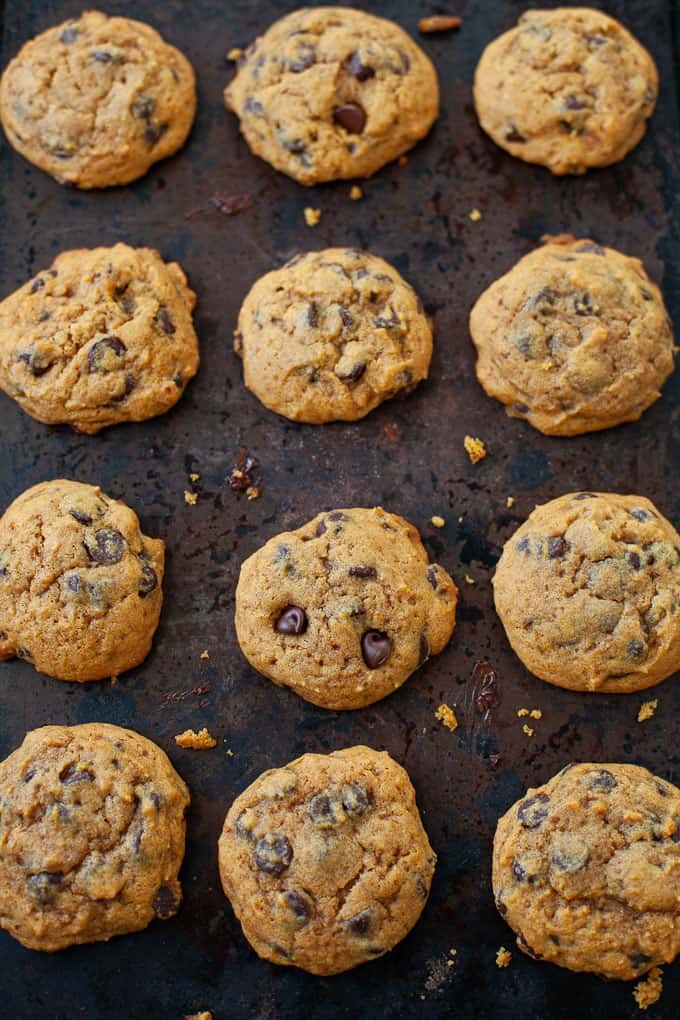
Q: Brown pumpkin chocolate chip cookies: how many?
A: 12